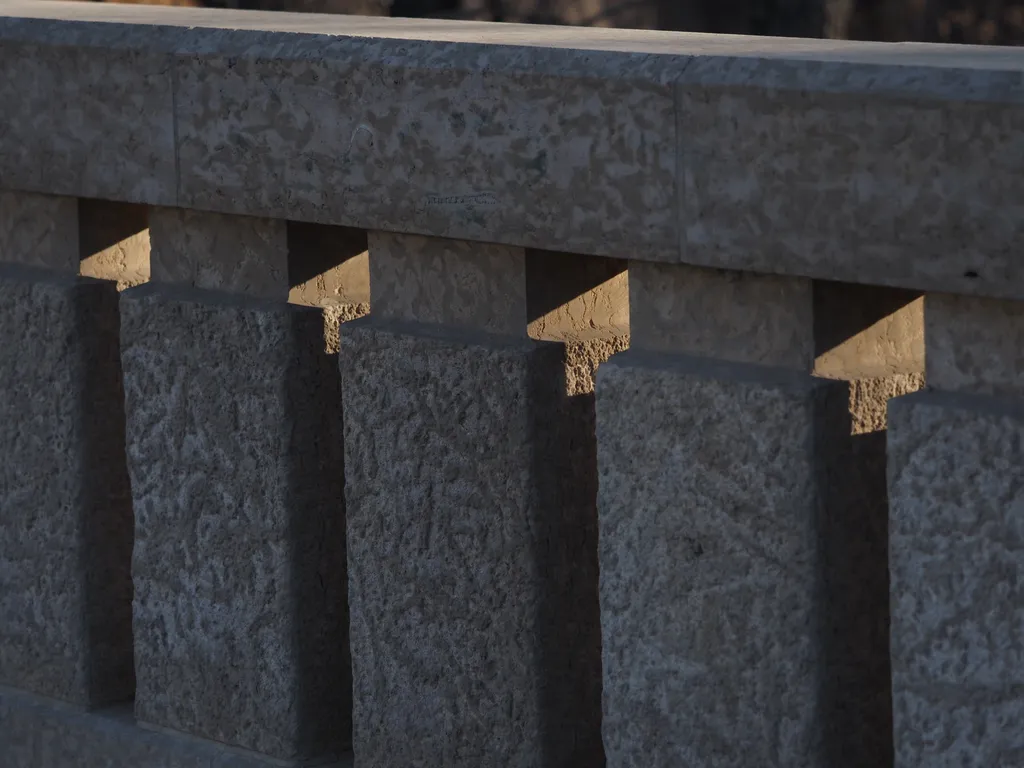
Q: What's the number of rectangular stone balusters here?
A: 5